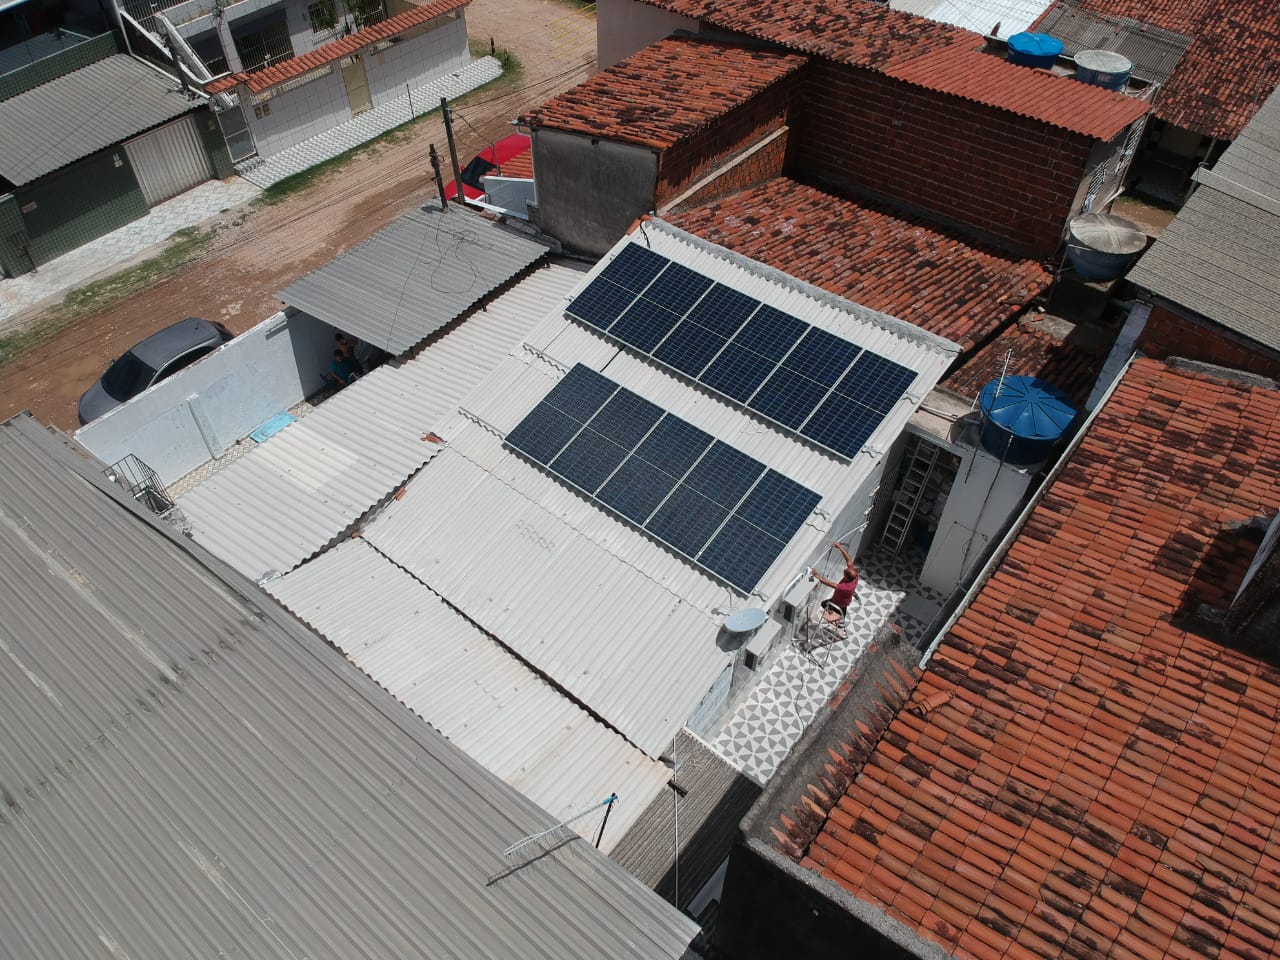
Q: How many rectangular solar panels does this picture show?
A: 11